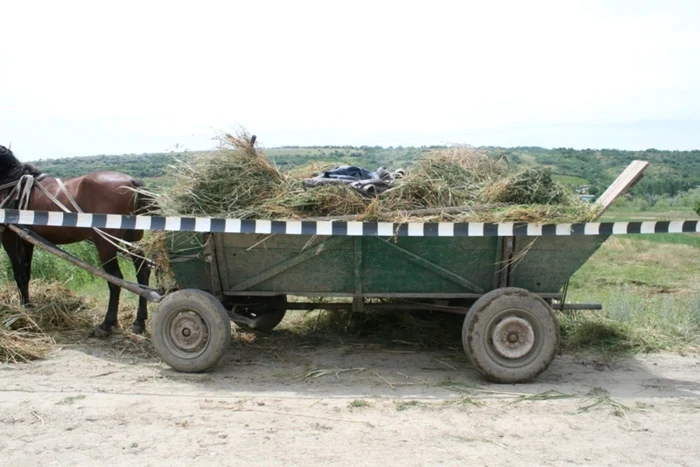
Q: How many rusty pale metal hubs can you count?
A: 2